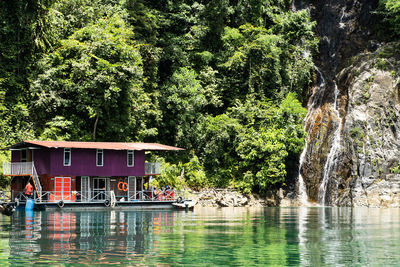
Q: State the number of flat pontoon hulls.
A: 1